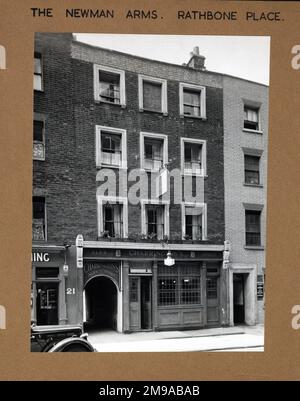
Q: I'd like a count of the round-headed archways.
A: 1